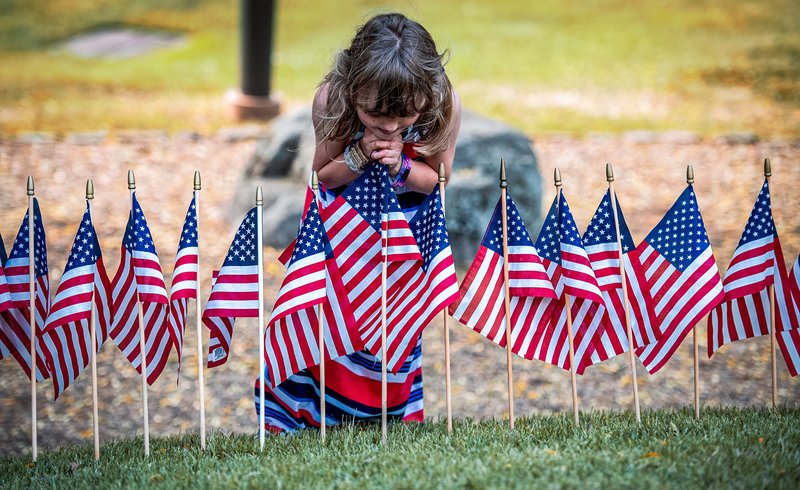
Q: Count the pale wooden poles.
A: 13